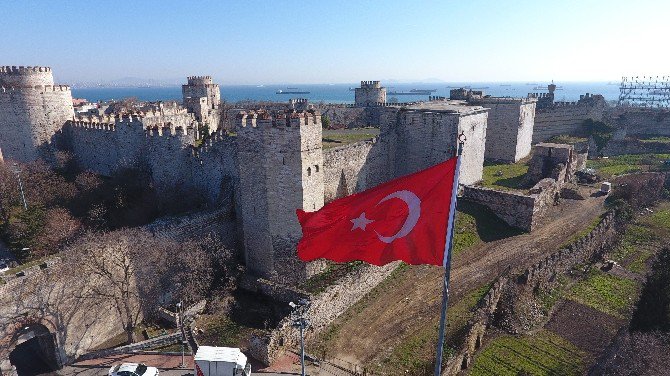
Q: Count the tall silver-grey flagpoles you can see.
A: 1